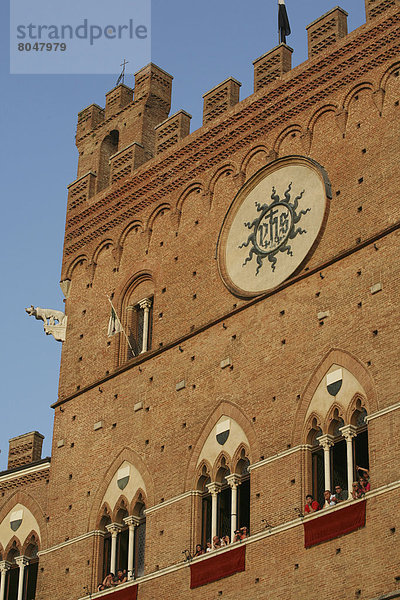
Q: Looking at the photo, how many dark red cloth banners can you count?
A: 3